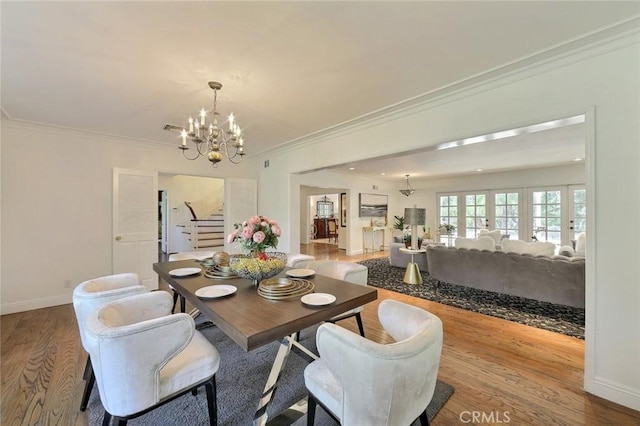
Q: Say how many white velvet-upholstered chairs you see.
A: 6